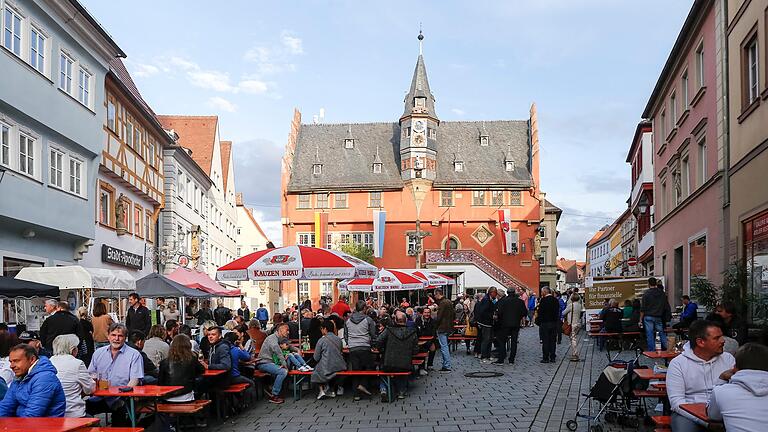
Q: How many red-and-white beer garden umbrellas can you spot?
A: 3